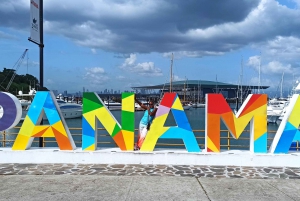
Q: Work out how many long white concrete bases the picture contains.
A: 1